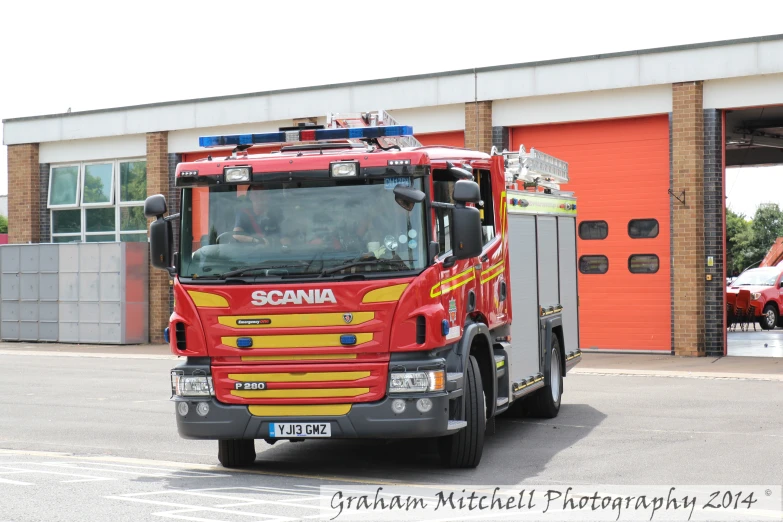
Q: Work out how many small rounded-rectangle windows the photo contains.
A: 4